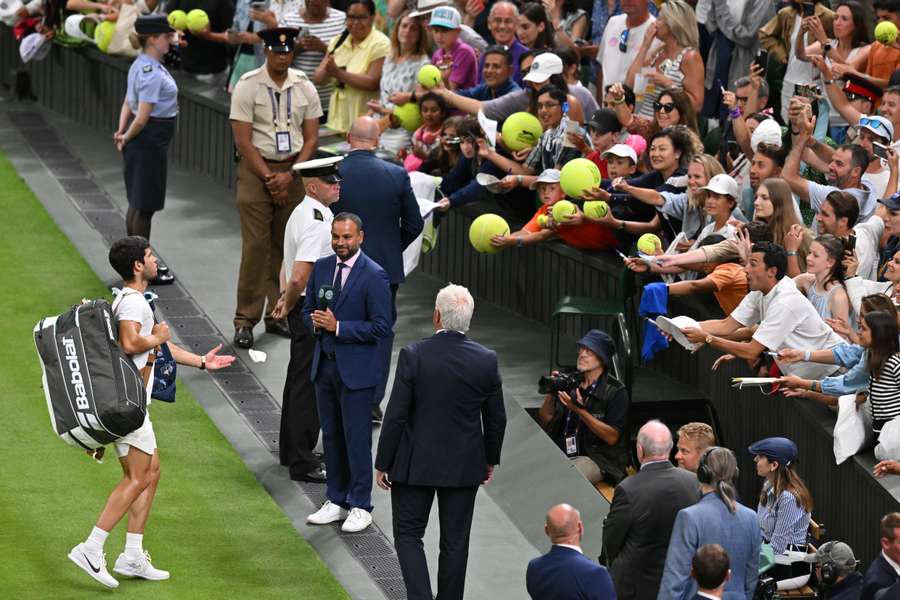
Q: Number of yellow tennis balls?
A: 13